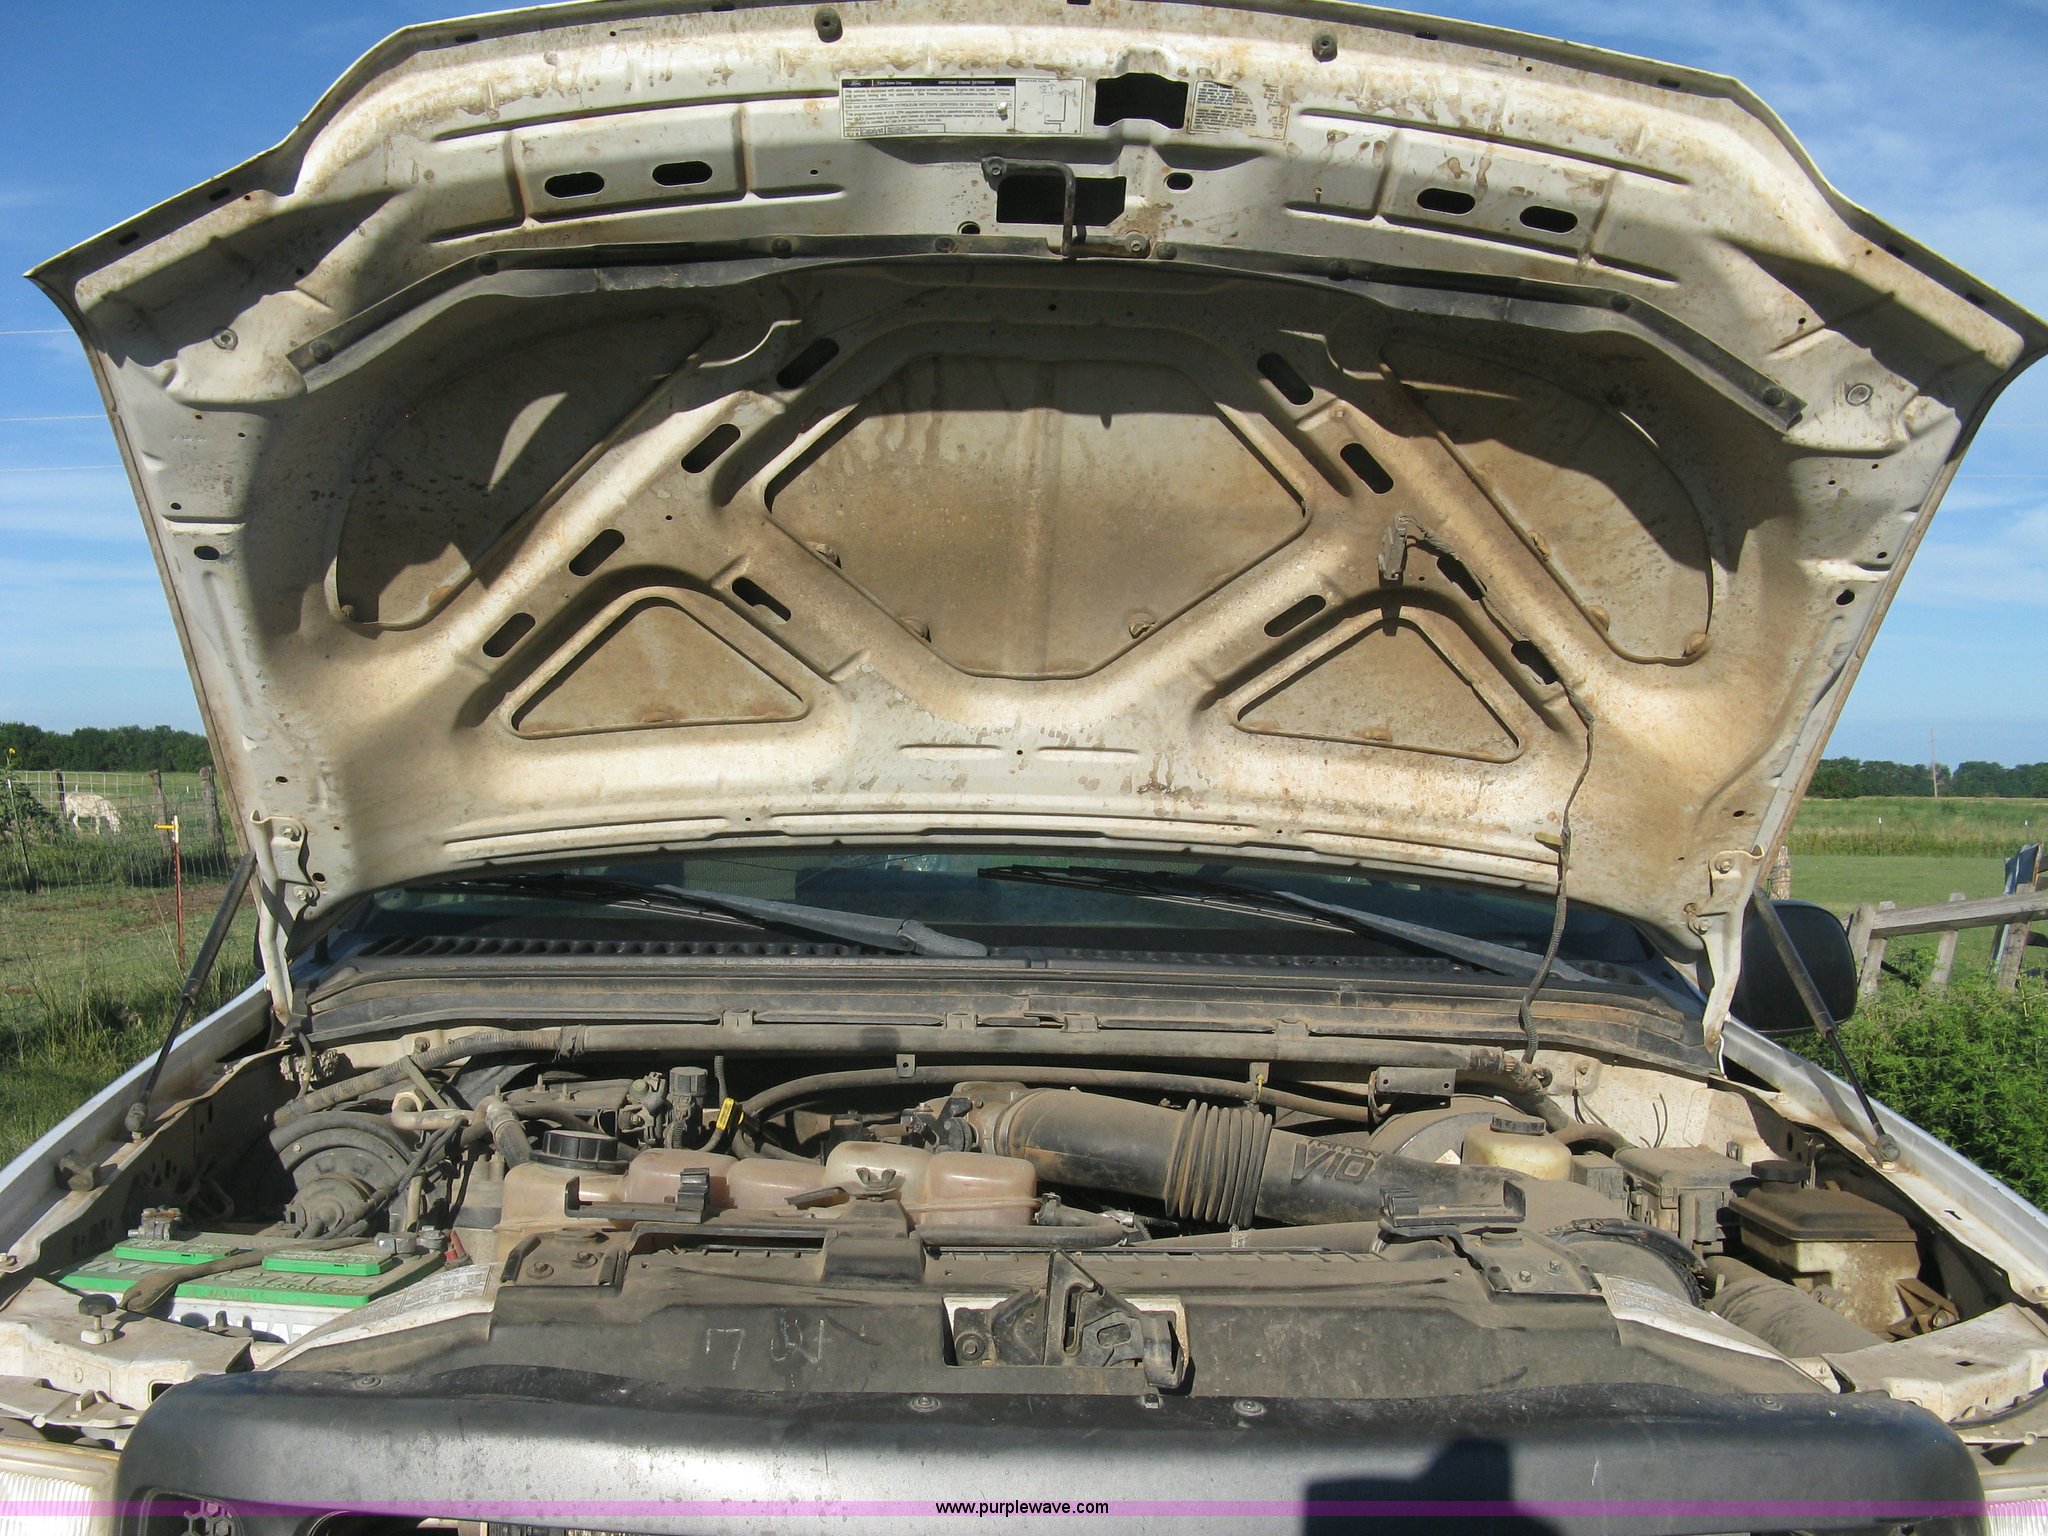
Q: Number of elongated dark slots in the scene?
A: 14